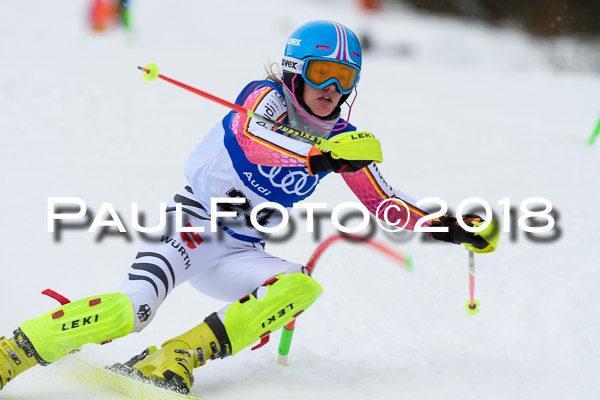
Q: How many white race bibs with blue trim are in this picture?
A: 1